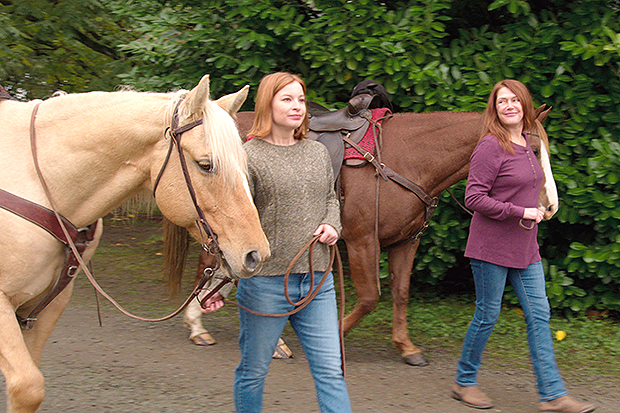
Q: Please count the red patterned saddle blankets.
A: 1